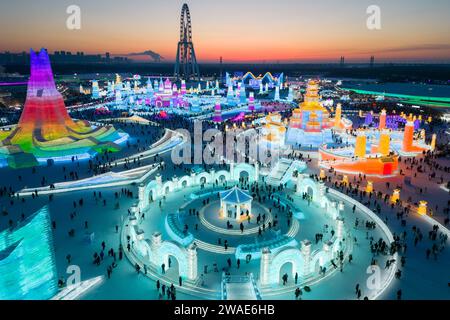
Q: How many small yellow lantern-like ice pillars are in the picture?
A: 5